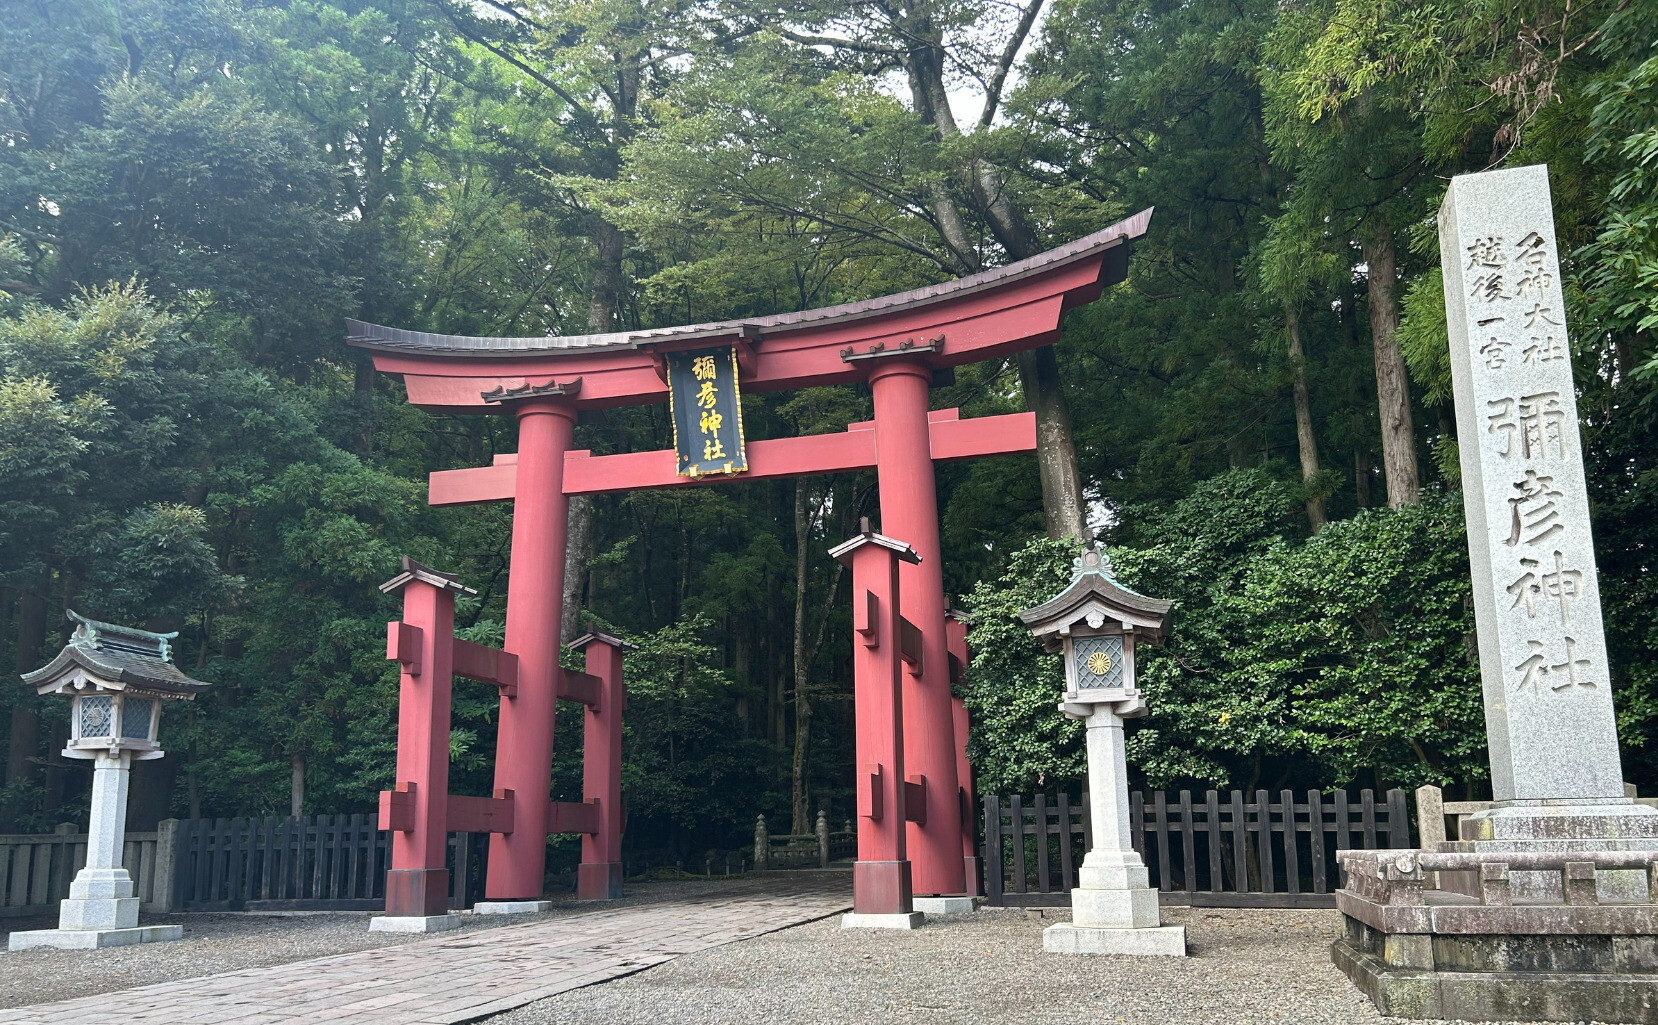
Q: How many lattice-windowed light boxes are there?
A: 2